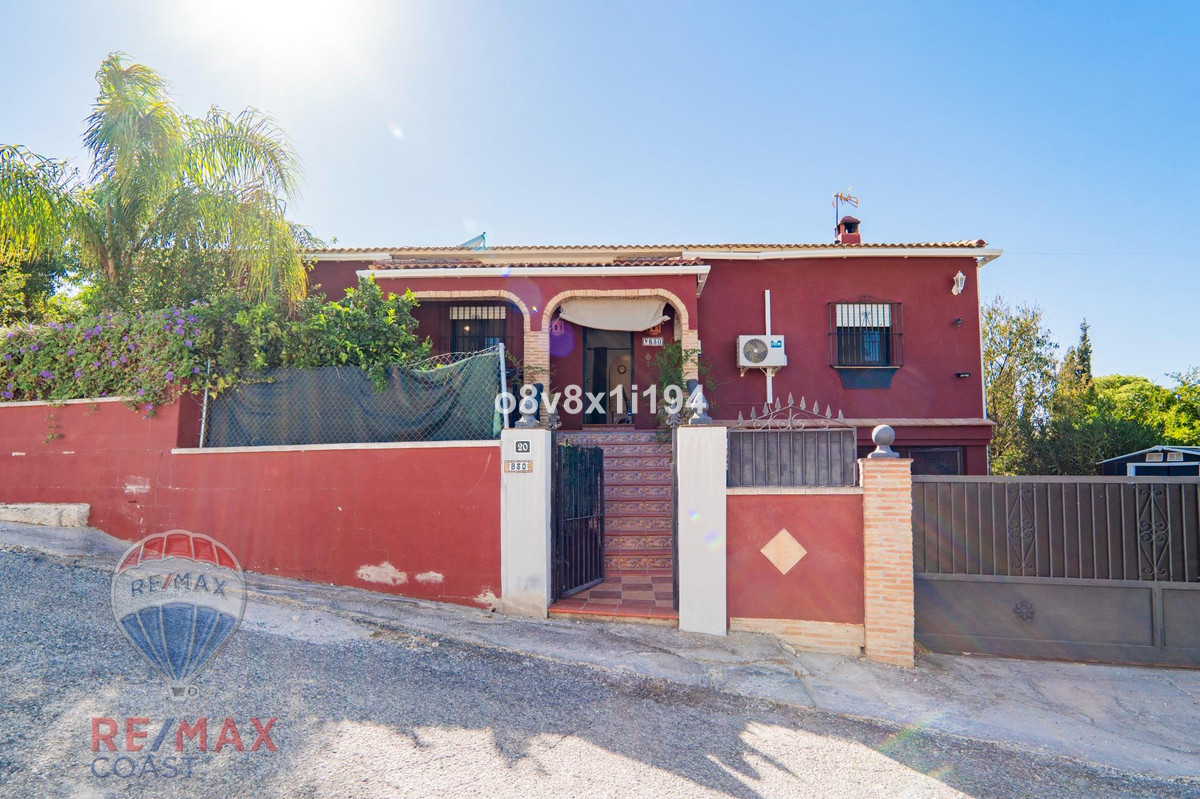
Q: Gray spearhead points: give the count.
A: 9